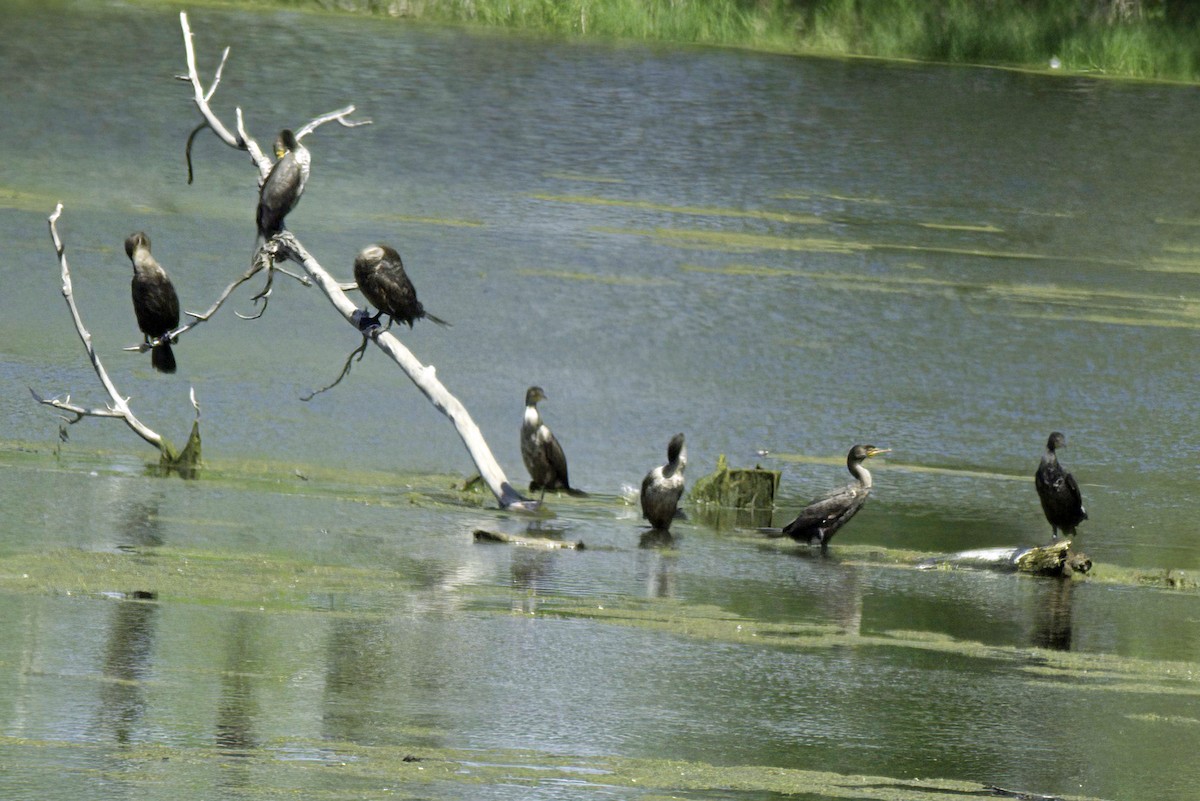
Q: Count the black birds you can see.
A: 7